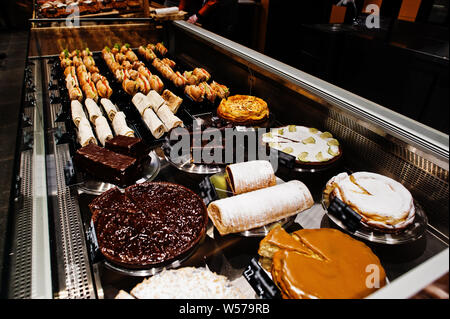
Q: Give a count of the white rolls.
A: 12